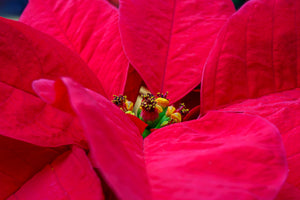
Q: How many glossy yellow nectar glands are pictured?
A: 5